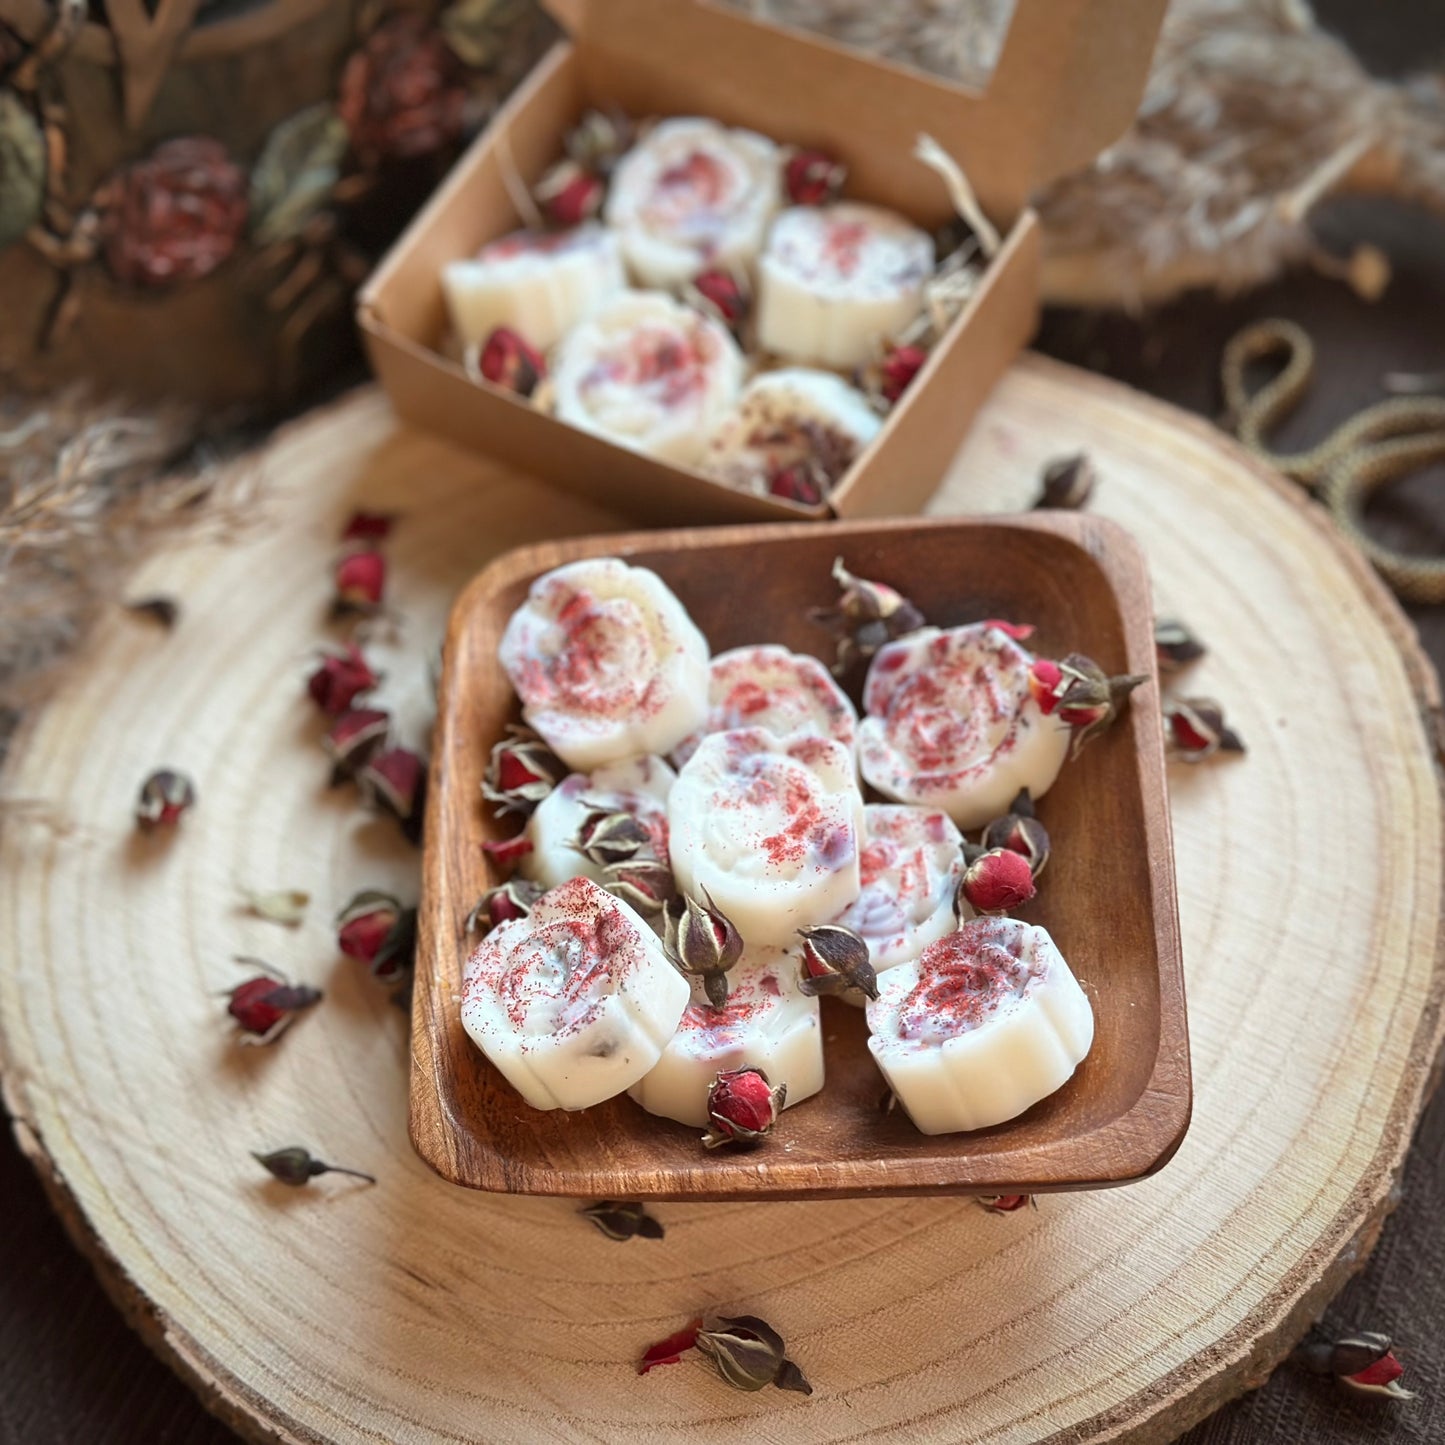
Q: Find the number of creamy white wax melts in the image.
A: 14